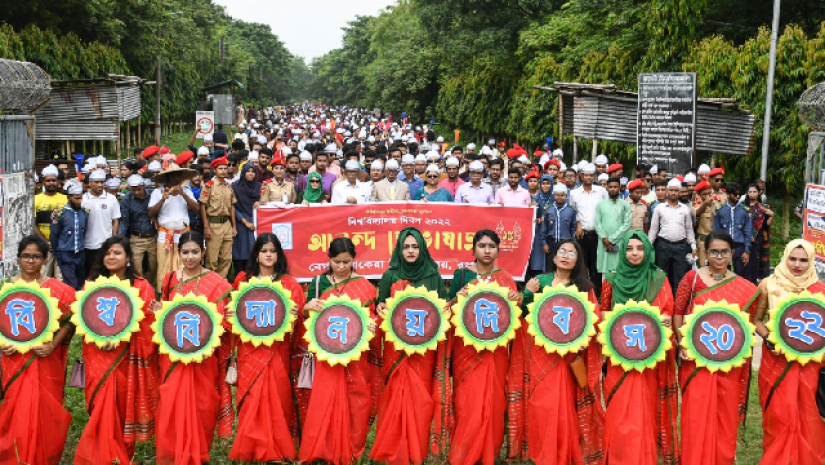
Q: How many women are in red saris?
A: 11